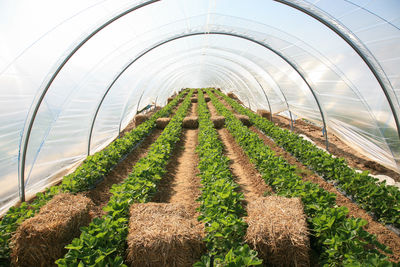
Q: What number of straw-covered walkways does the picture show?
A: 4